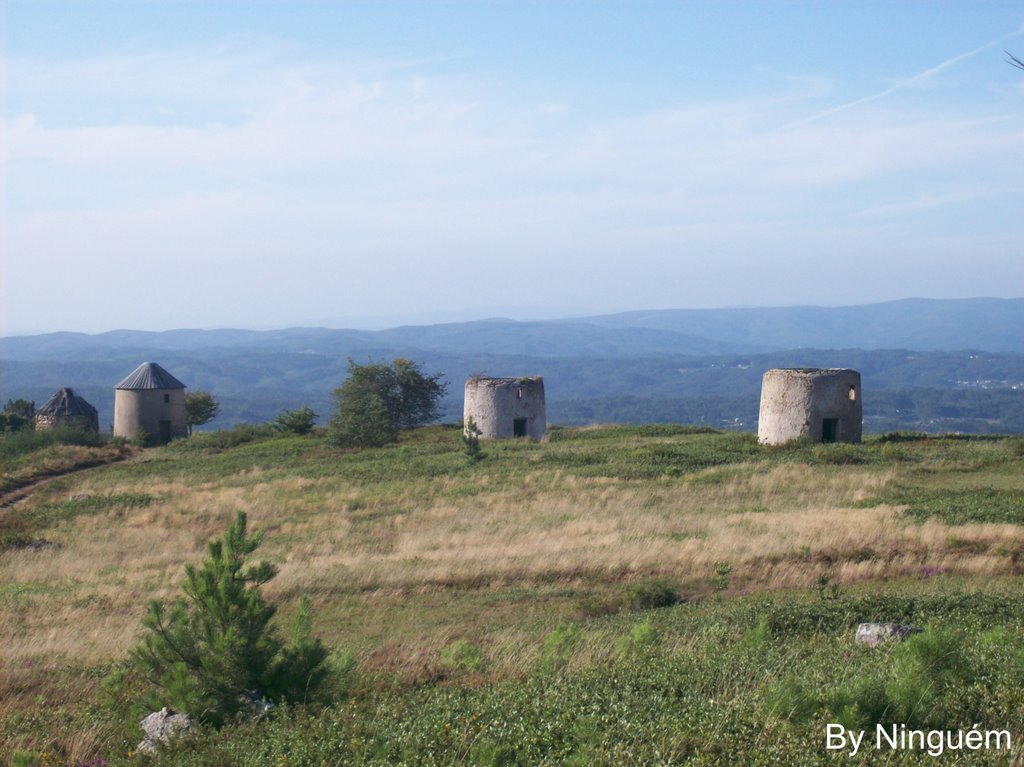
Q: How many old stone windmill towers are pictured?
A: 4